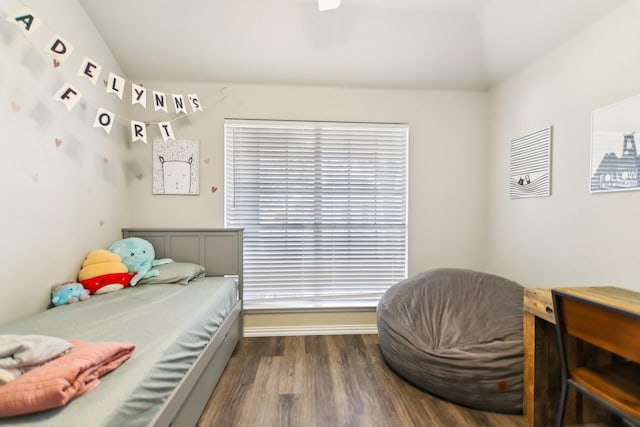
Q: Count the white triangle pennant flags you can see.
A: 12